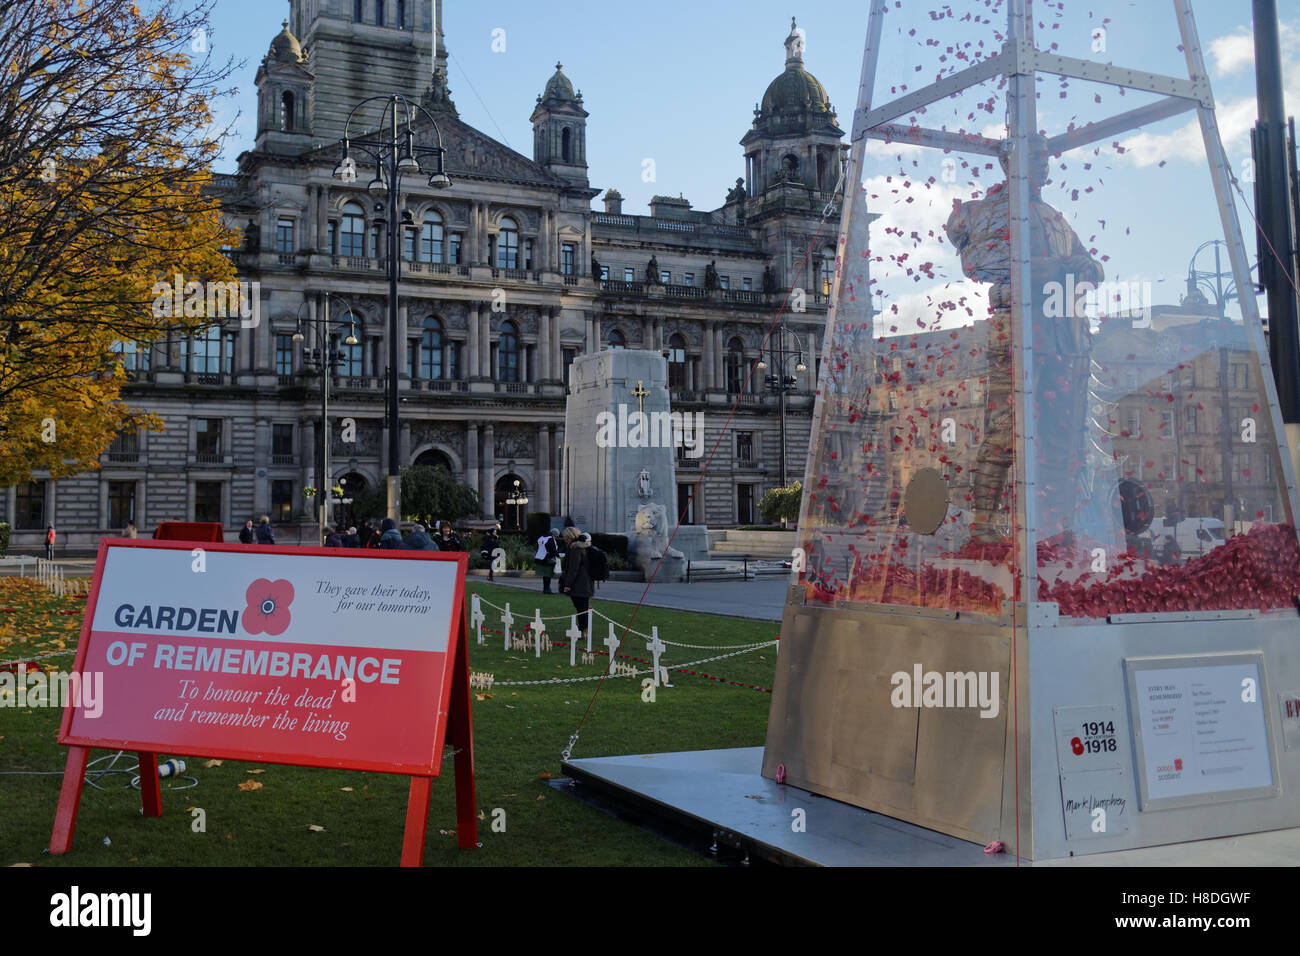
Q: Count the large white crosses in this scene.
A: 6